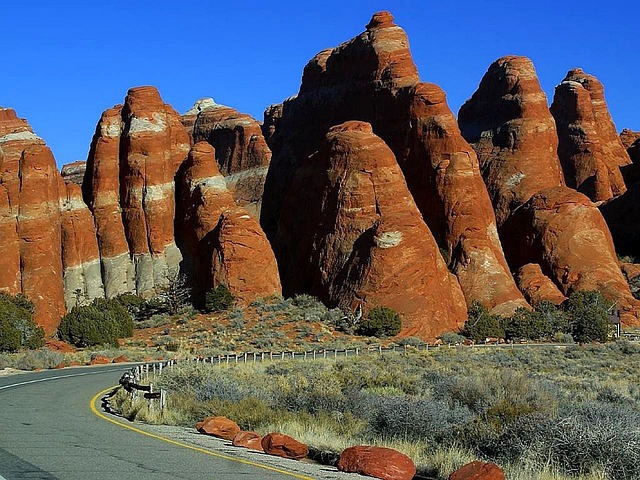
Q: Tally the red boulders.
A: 5